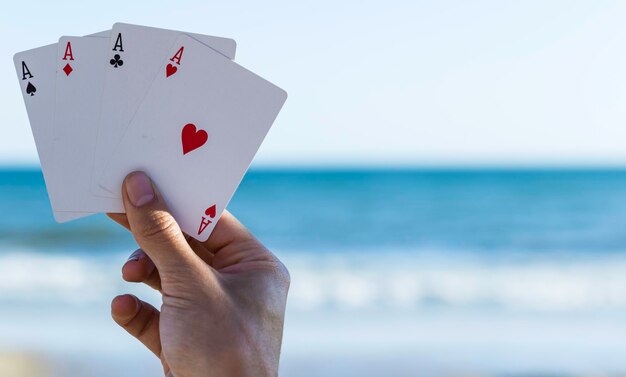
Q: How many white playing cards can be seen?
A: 4